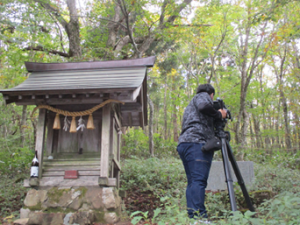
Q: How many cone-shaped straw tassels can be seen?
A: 3